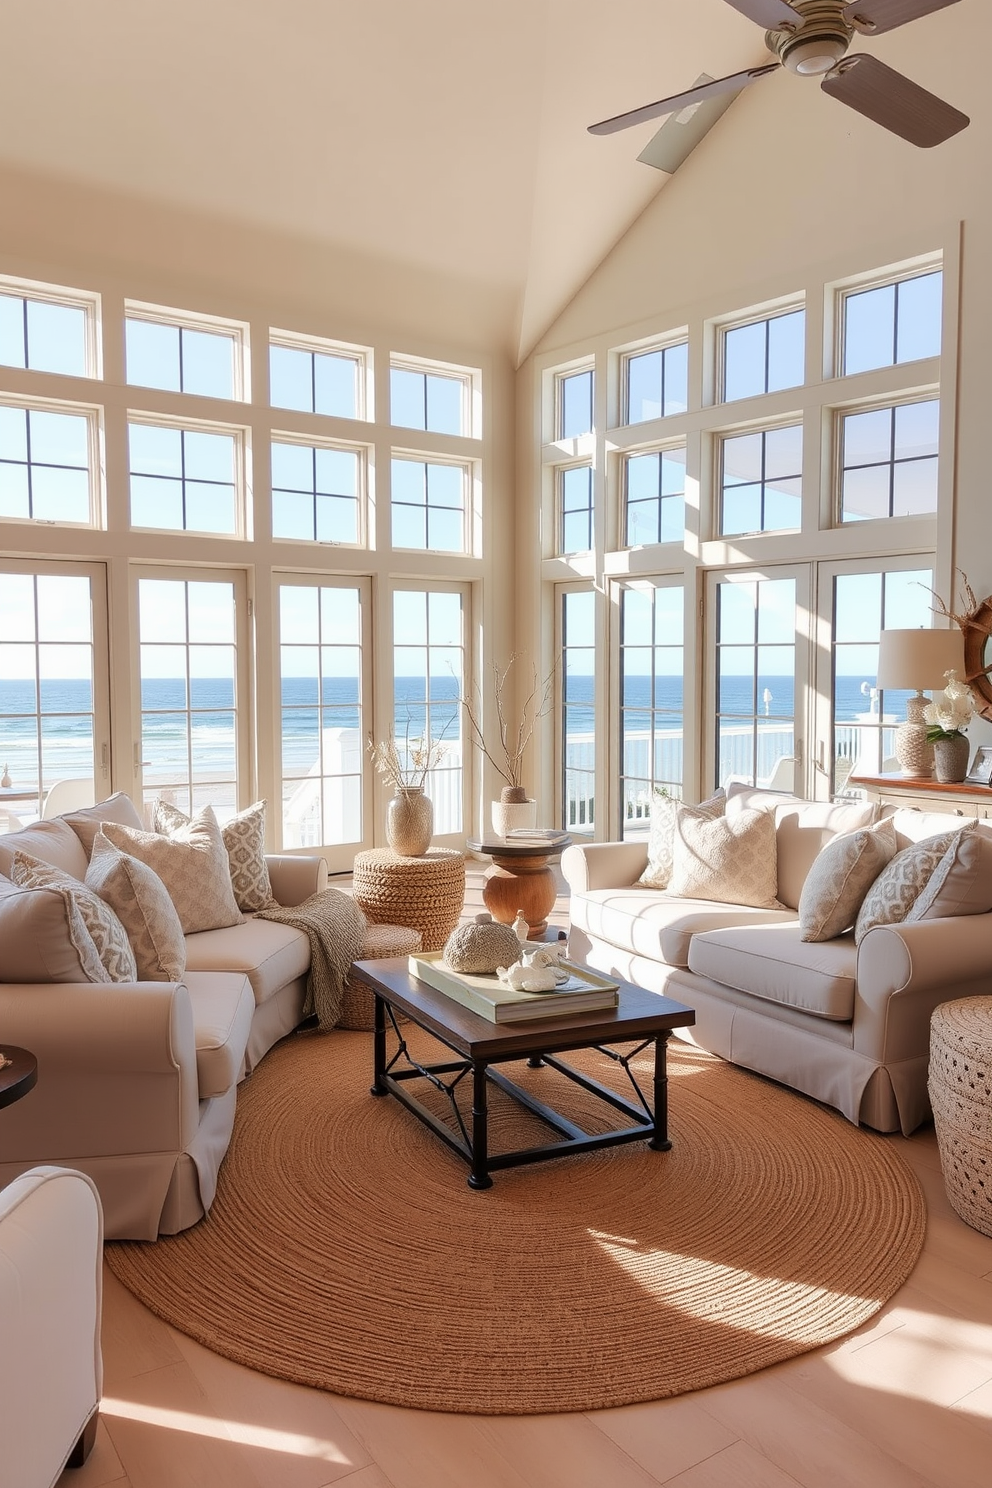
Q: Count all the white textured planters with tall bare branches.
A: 1